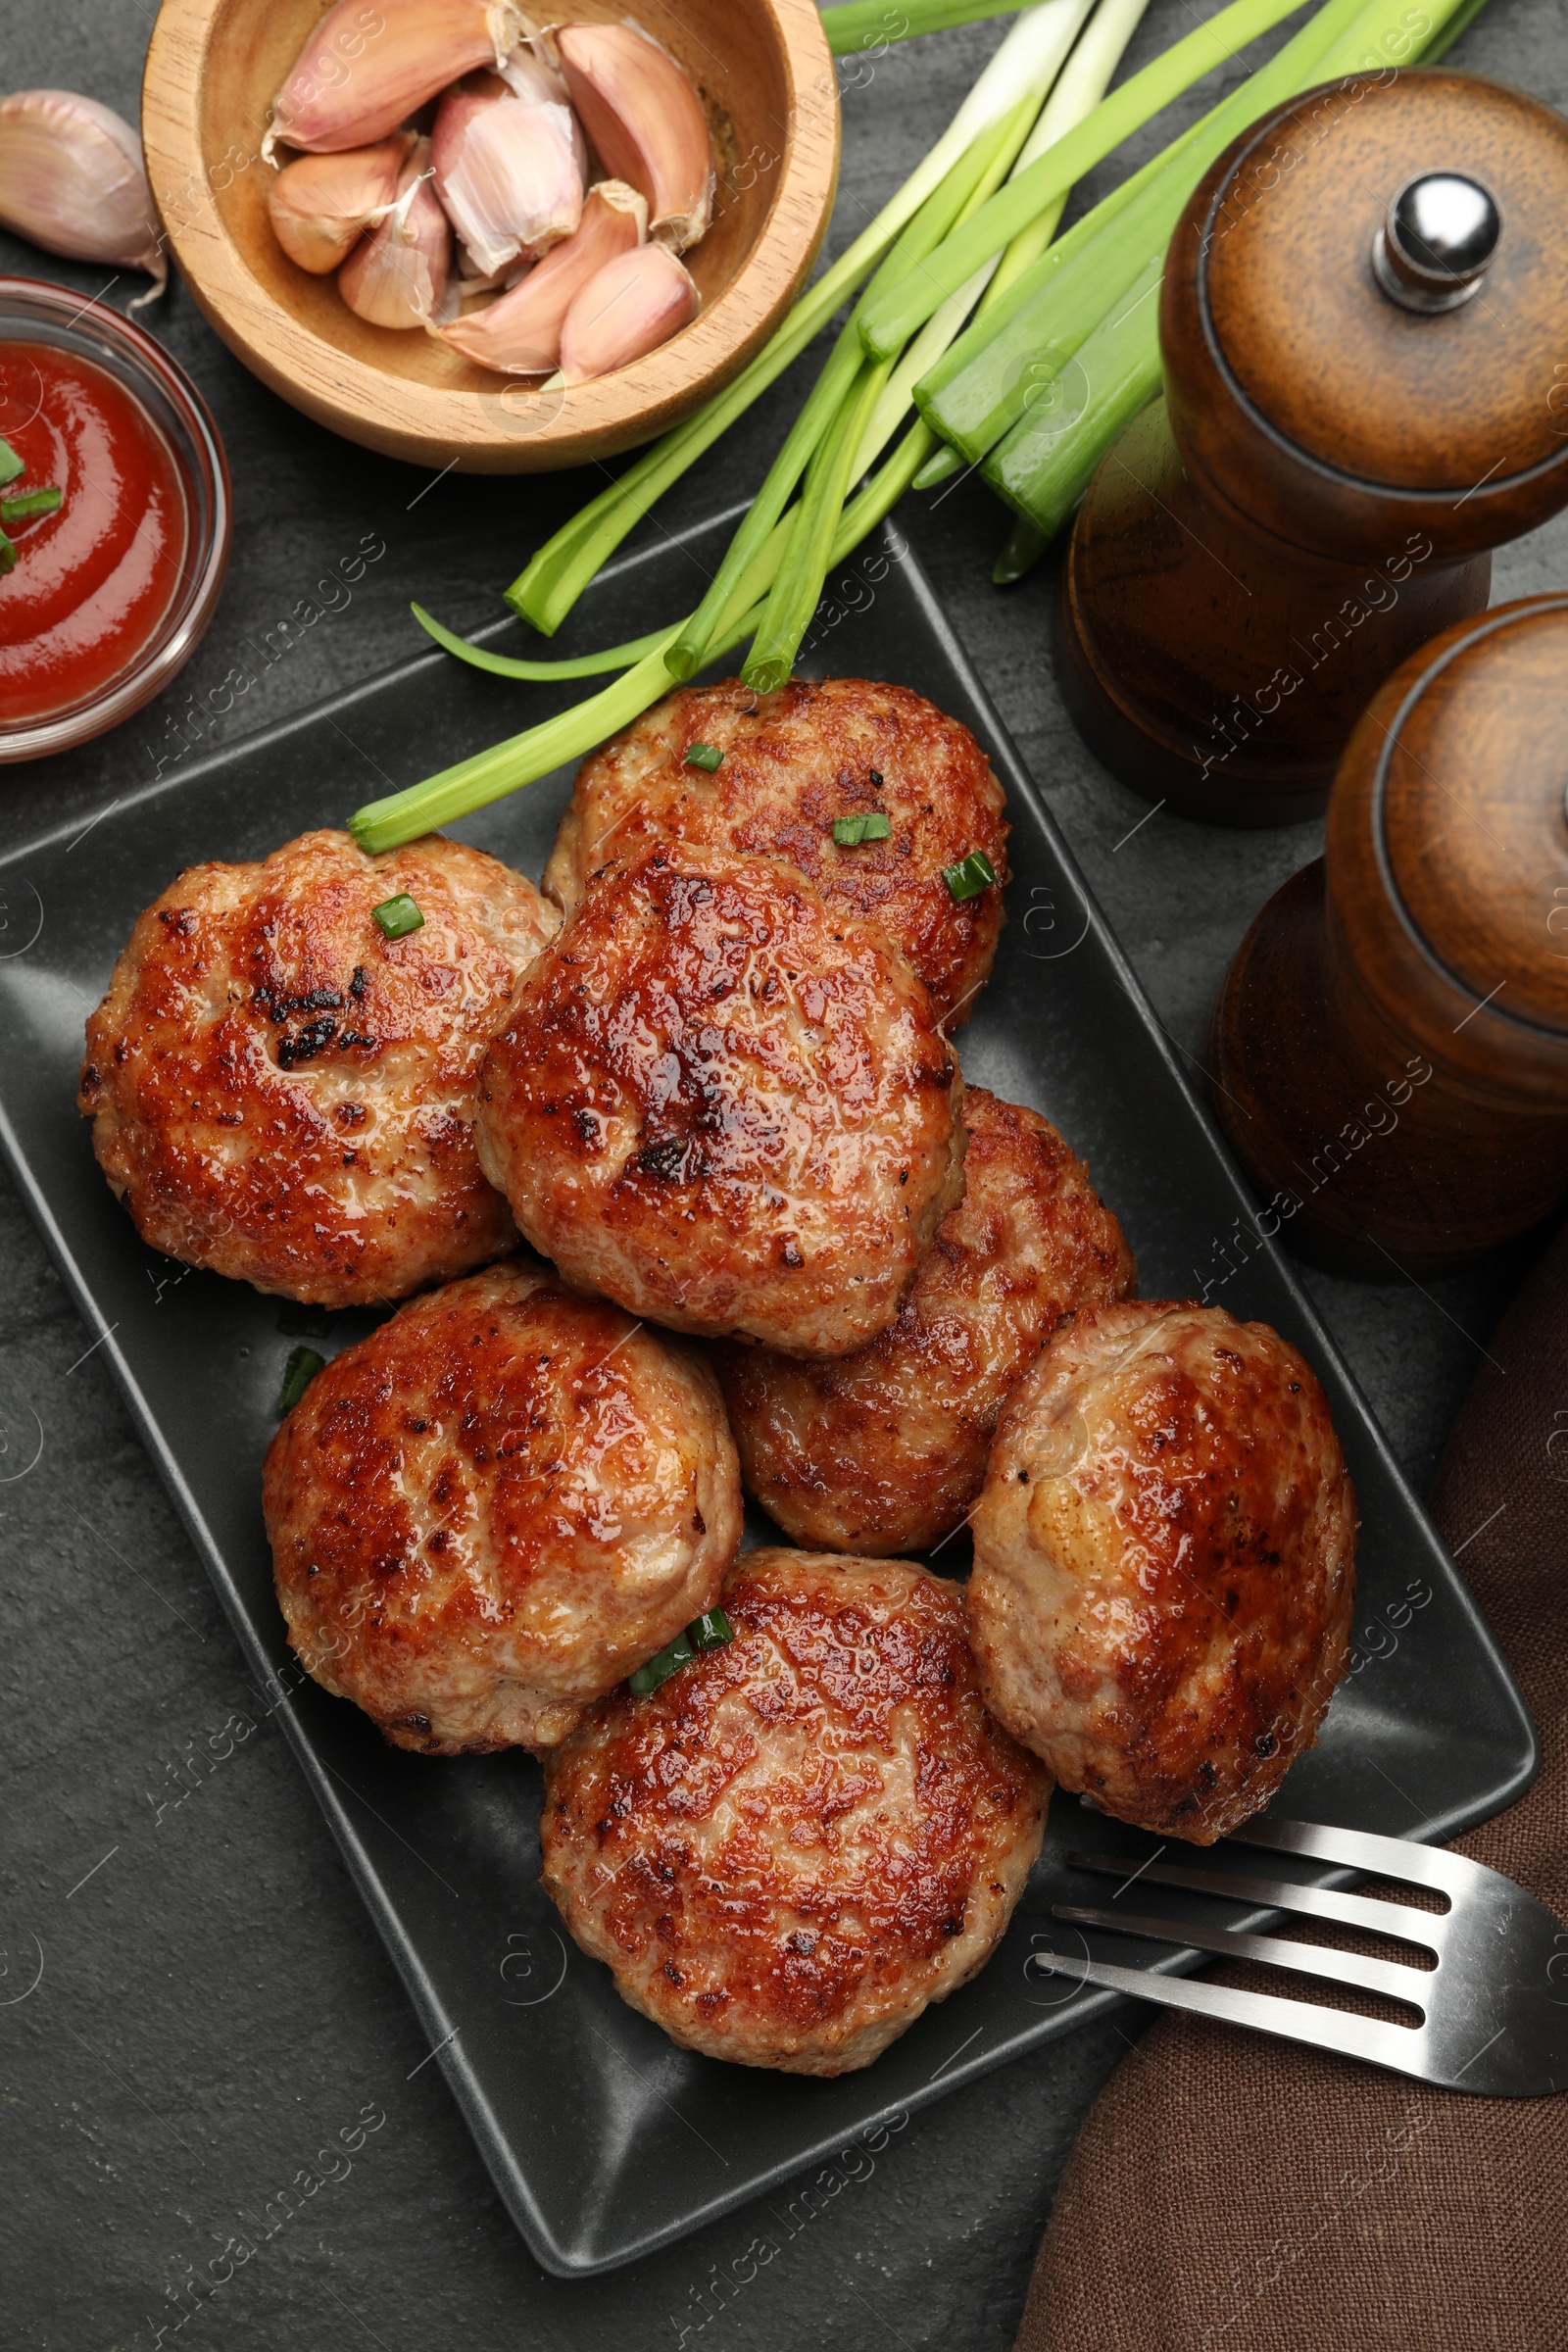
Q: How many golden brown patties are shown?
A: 7